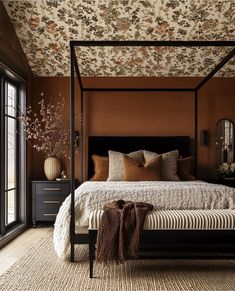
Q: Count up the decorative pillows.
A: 5